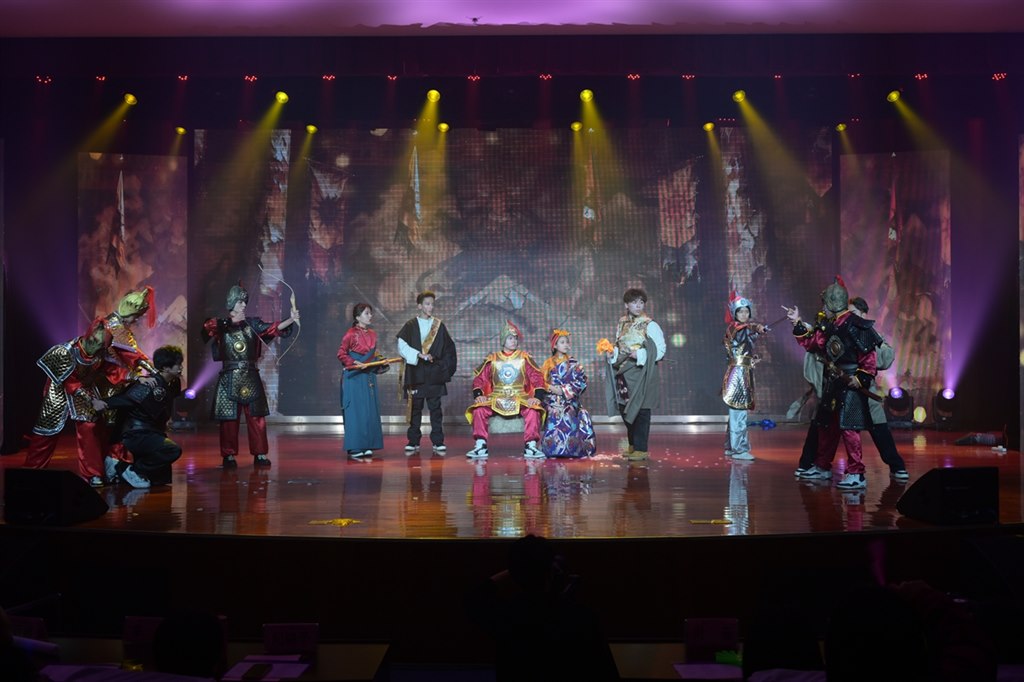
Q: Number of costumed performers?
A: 12